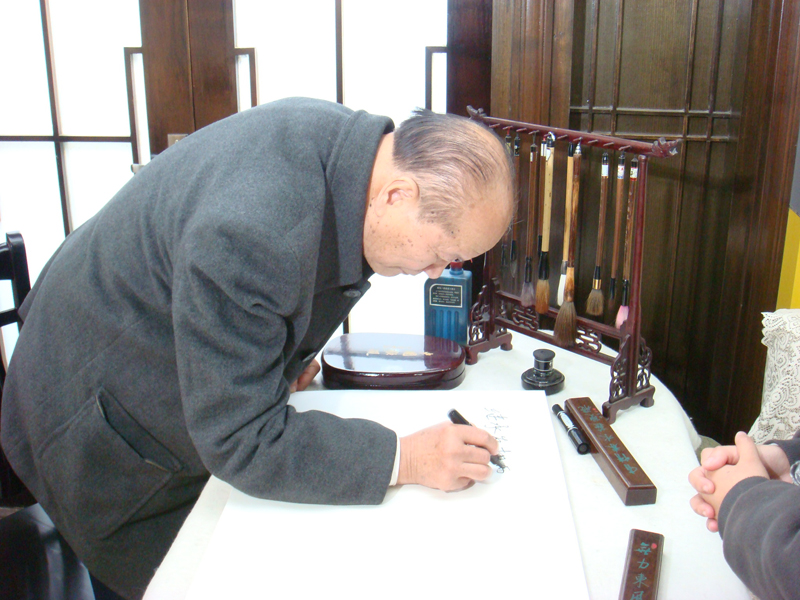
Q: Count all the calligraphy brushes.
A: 10